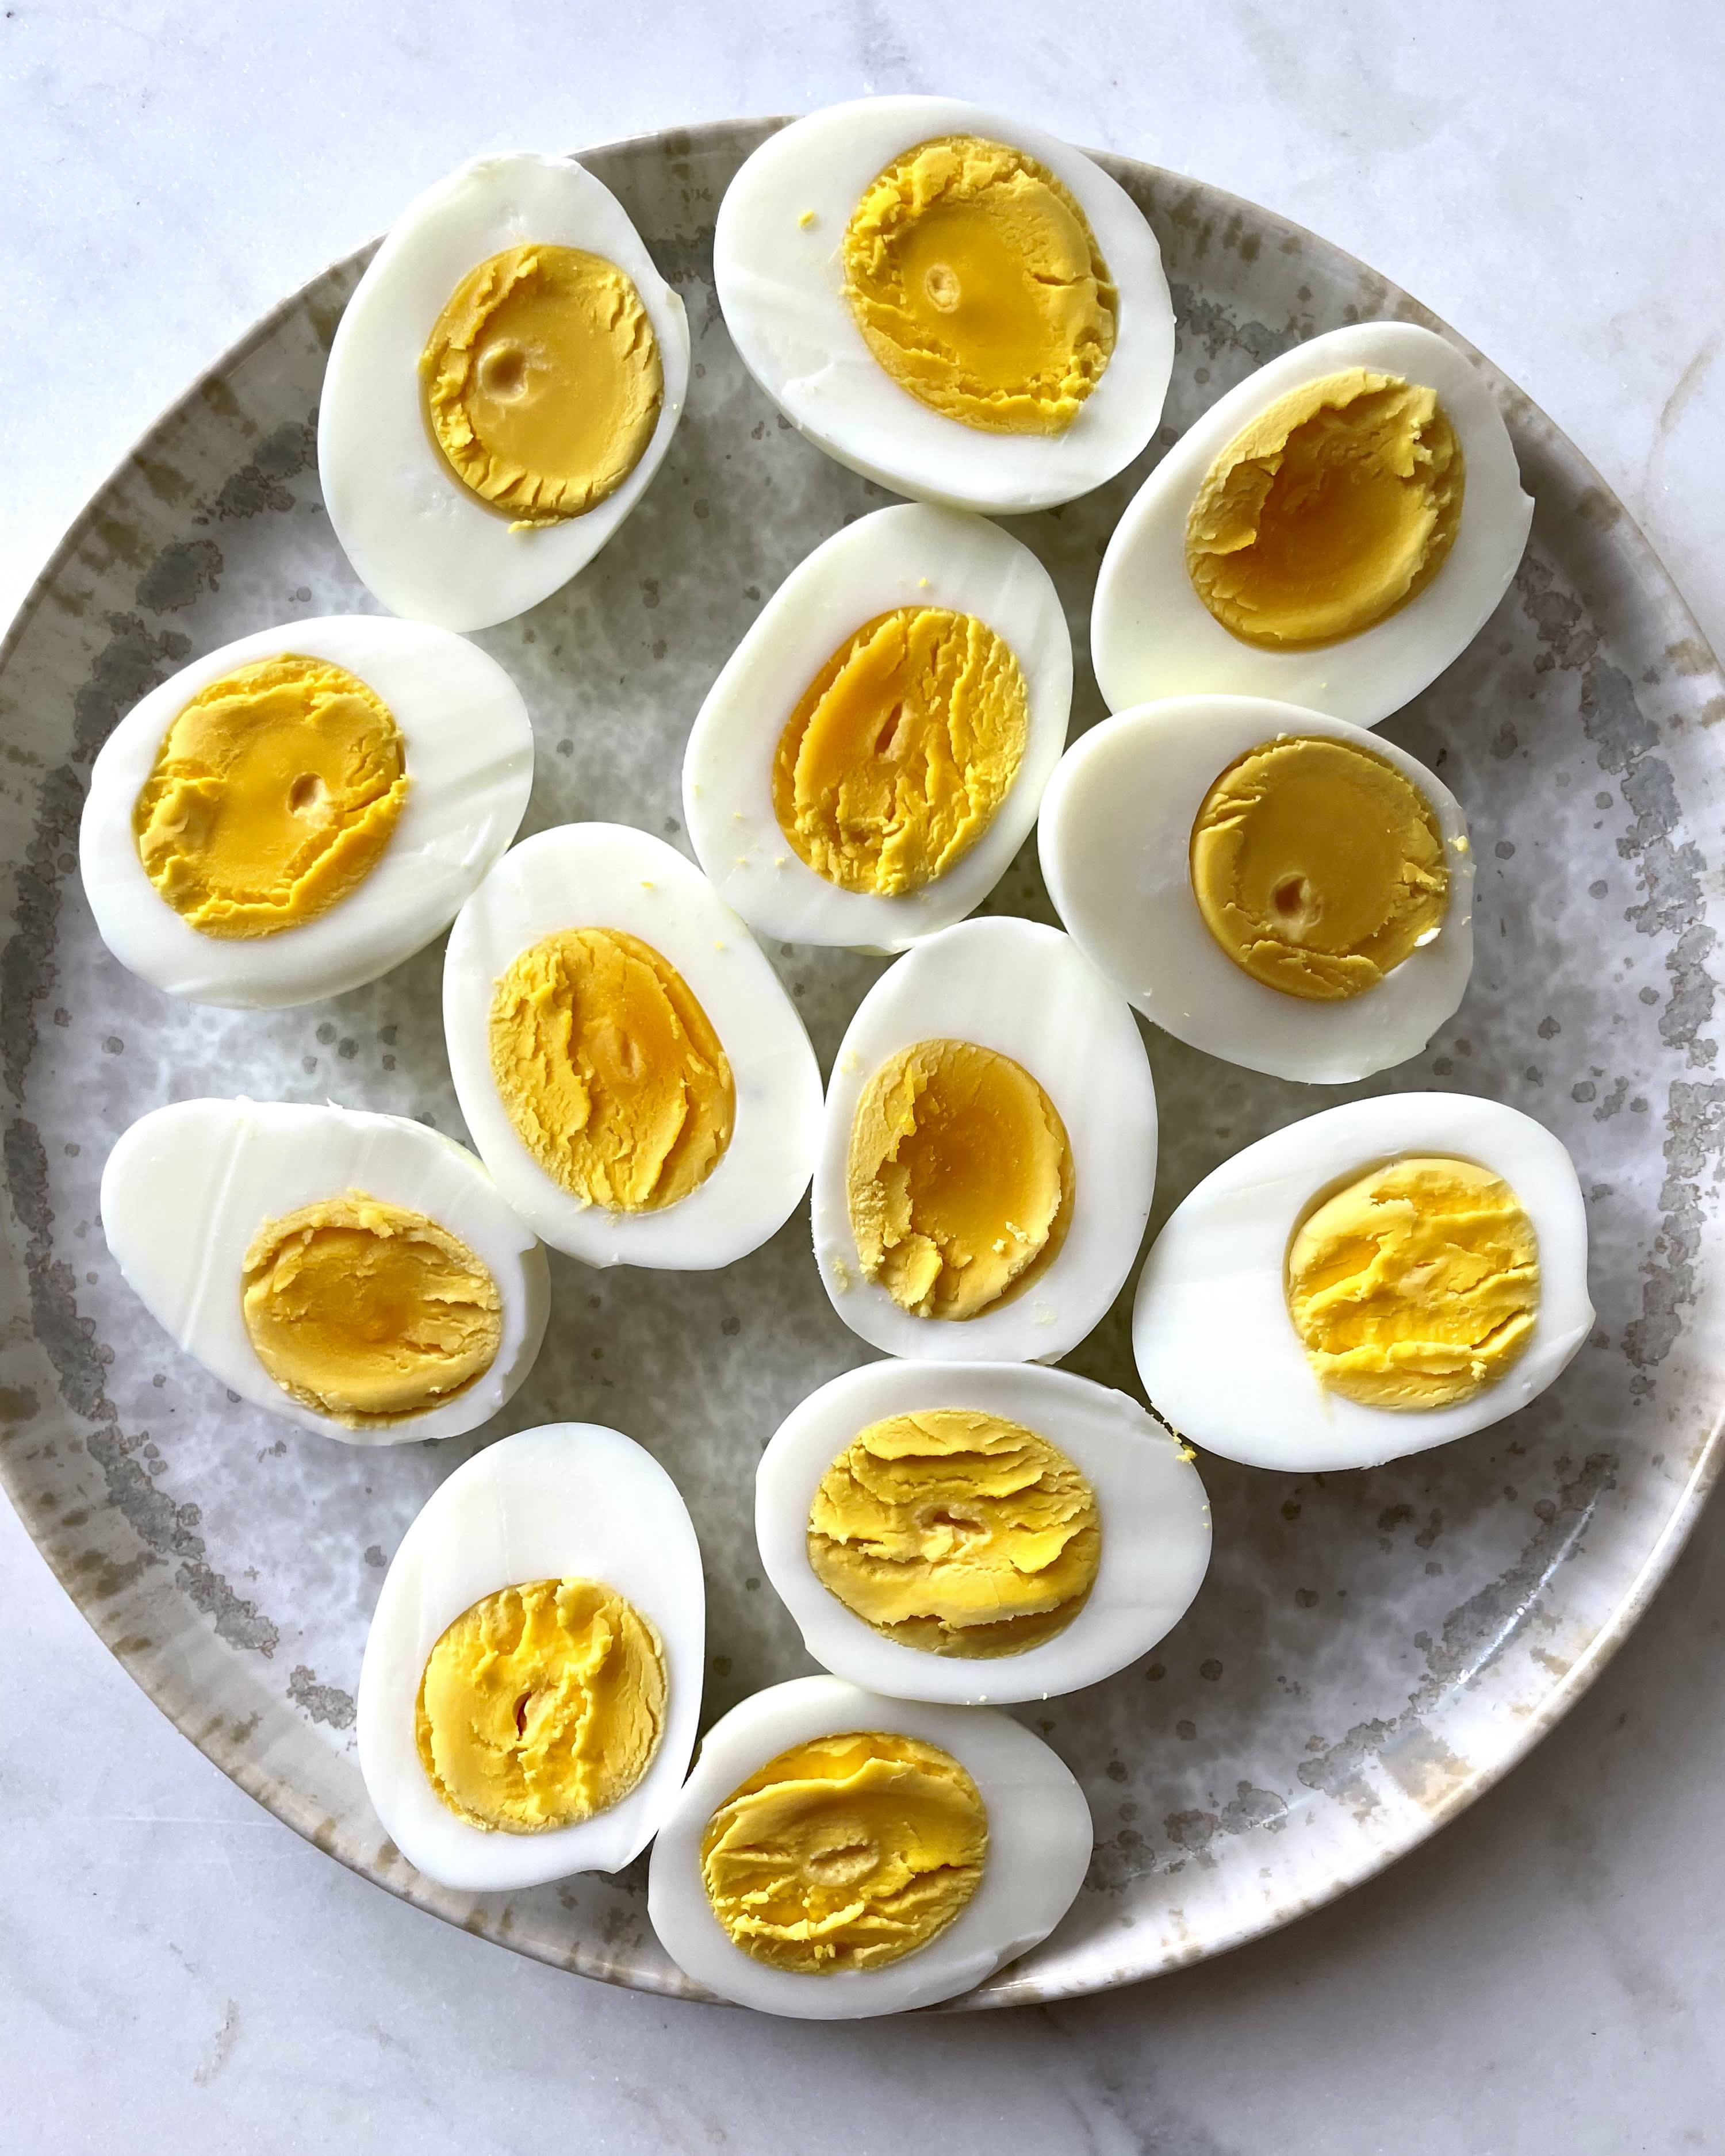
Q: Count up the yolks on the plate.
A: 13